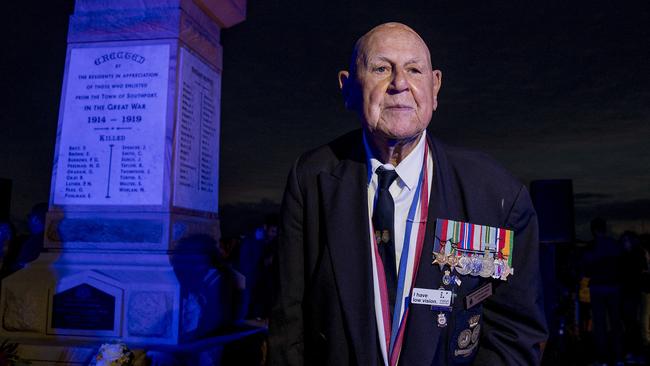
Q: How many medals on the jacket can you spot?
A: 7